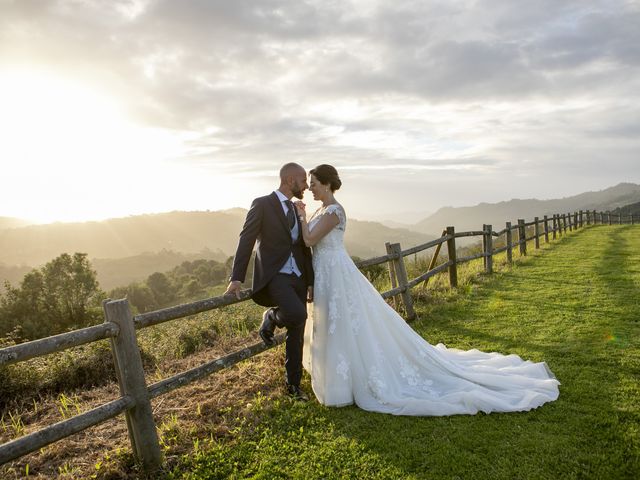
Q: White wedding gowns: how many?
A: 1